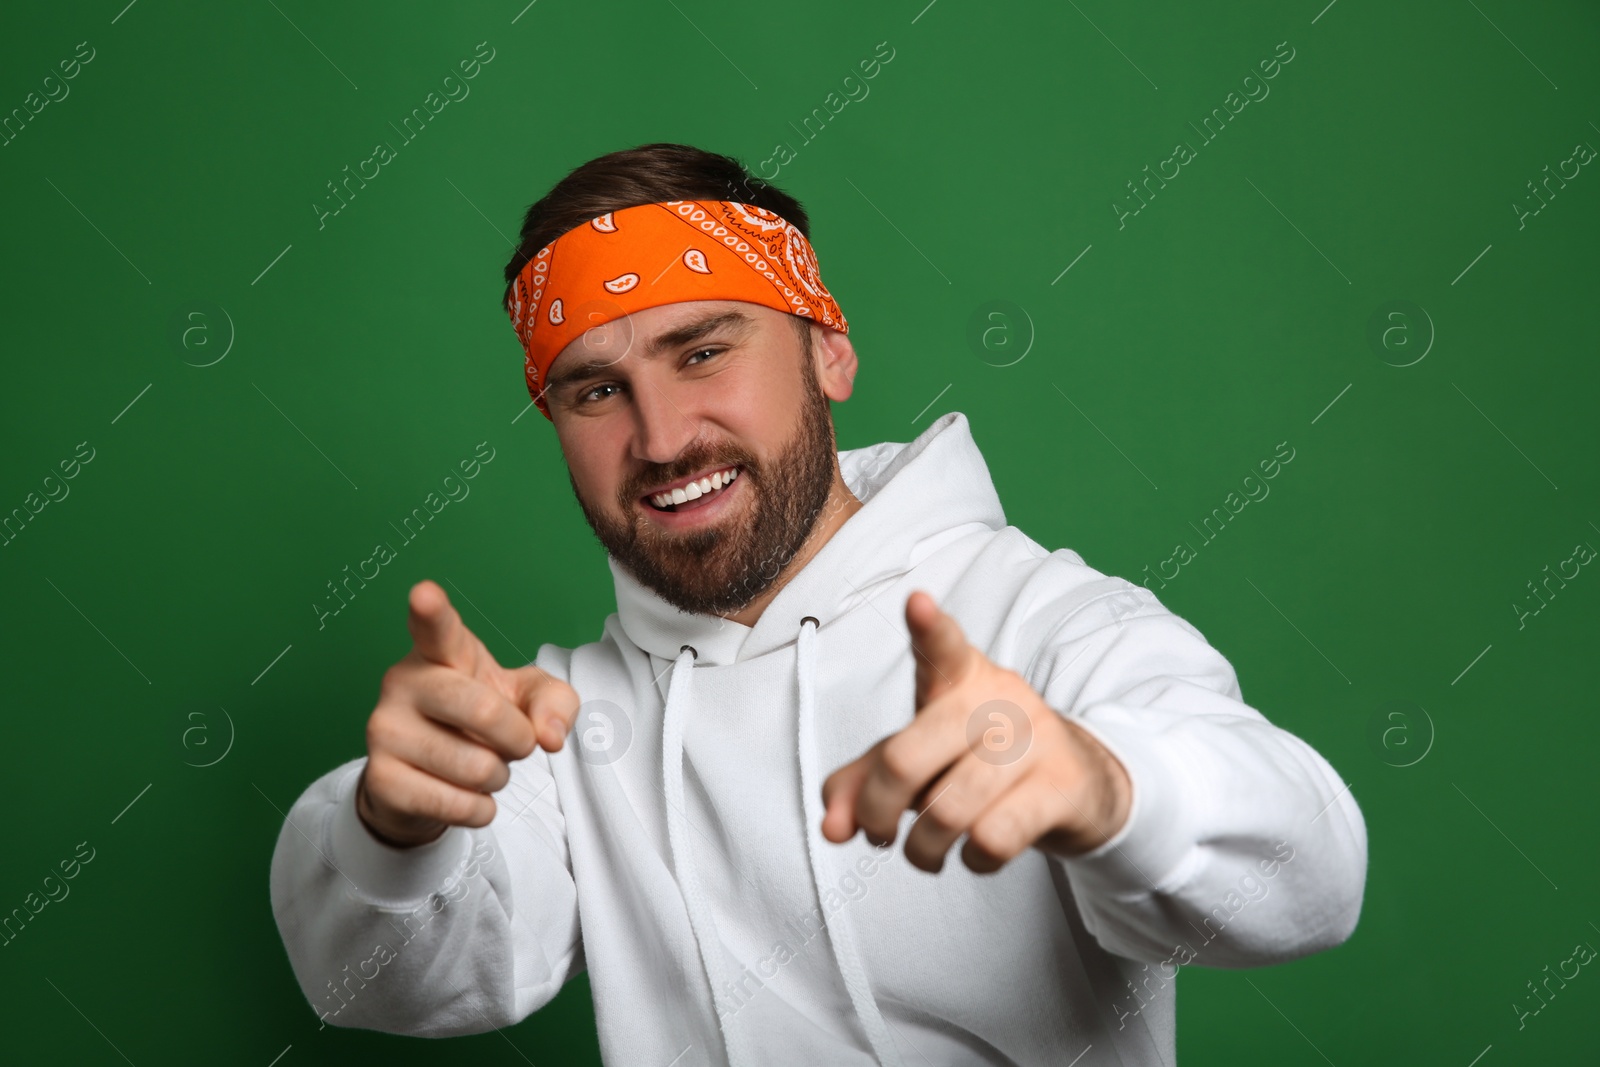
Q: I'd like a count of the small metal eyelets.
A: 2